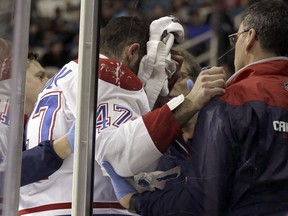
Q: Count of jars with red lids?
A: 0